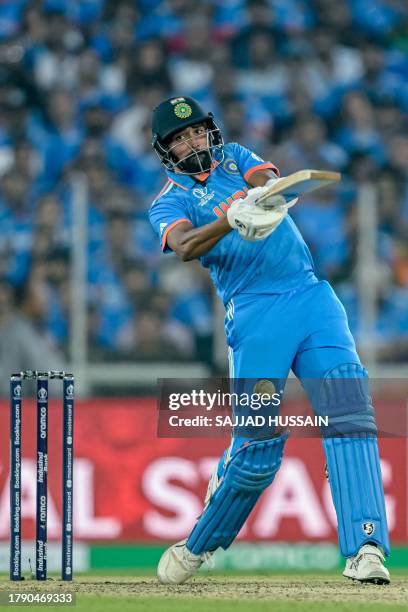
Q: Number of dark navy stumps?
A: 3